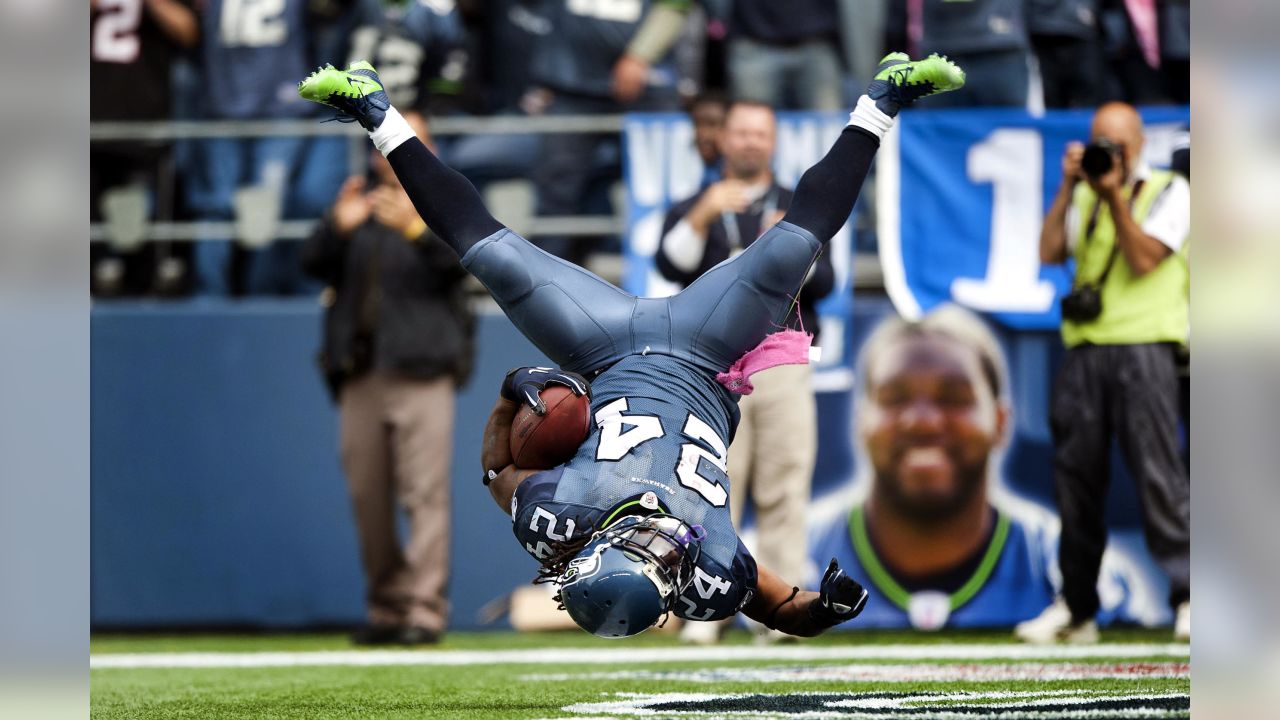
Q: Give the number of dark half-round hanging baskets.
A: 0